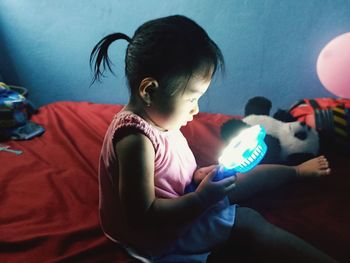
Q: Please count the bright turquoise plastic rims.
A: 1